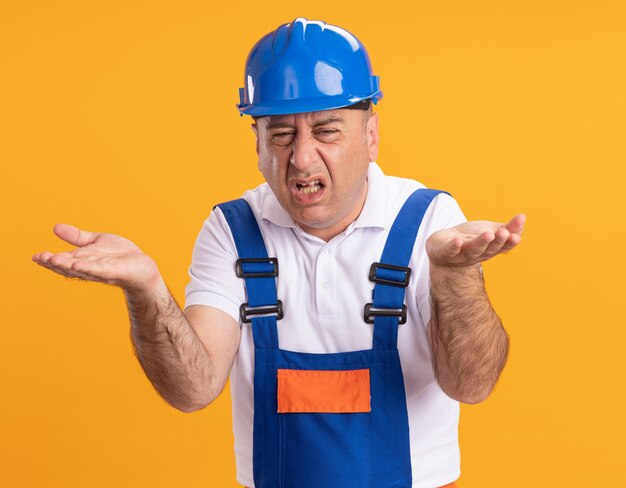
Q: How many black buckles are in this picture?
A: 4